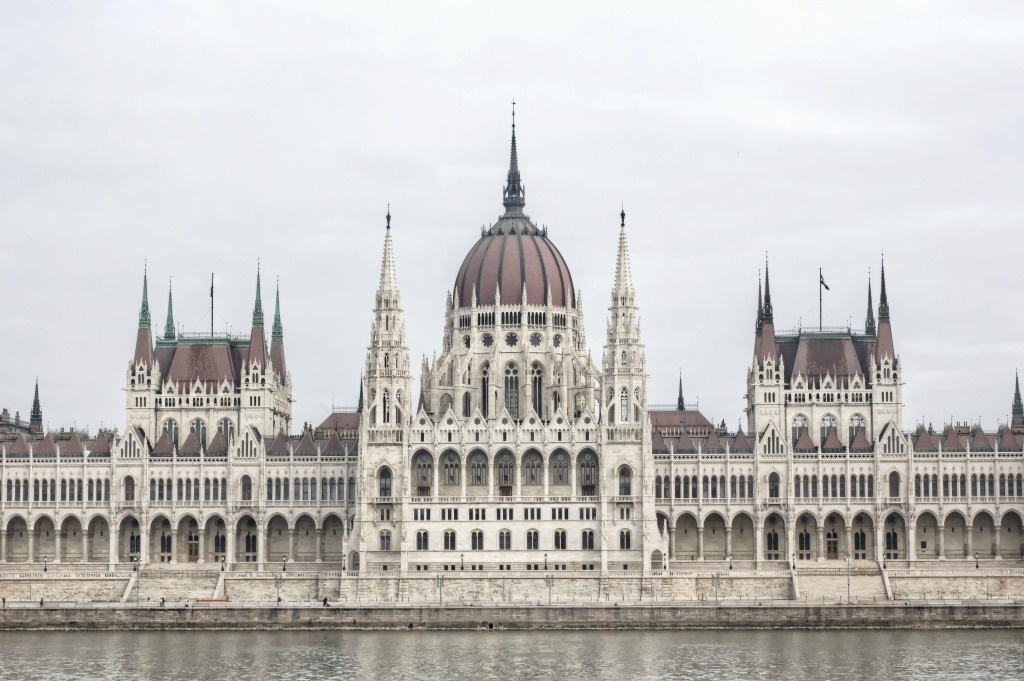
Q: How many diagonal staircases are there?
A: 2